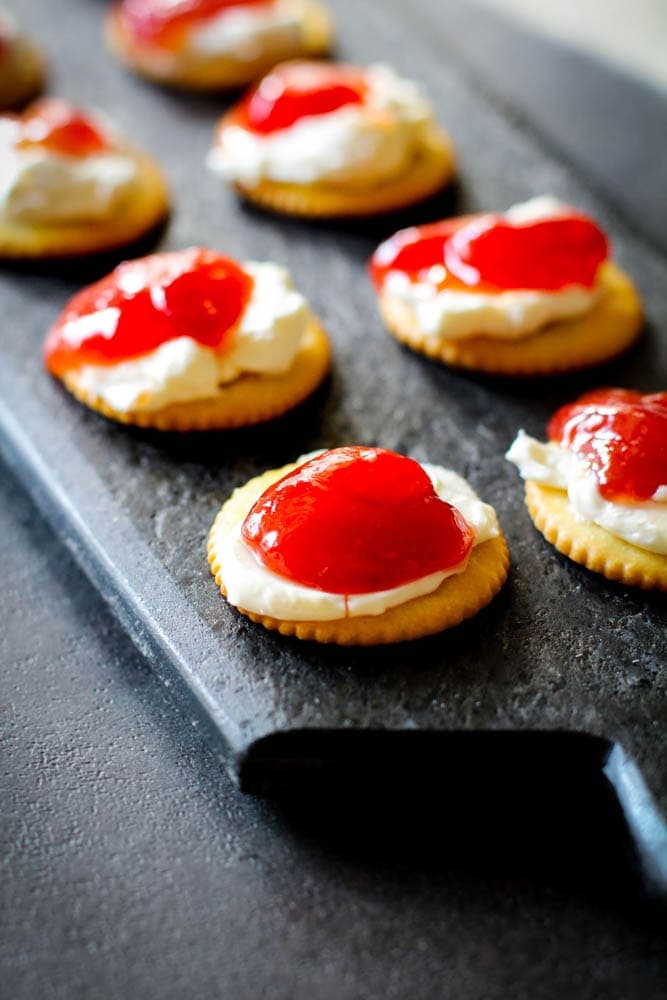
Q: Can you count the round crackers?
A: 8